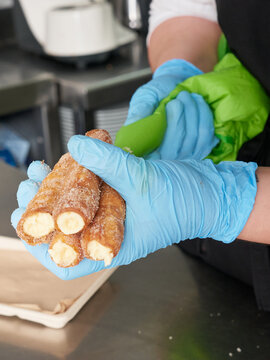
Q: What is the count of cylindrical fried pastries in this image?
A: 4